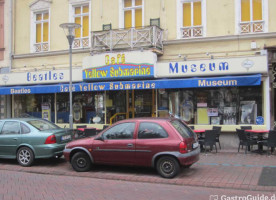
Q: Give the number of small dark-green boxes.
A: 2